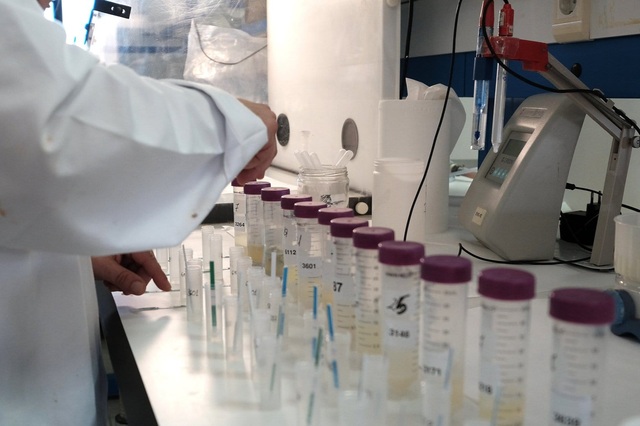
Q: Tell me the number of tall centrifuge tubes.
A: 12